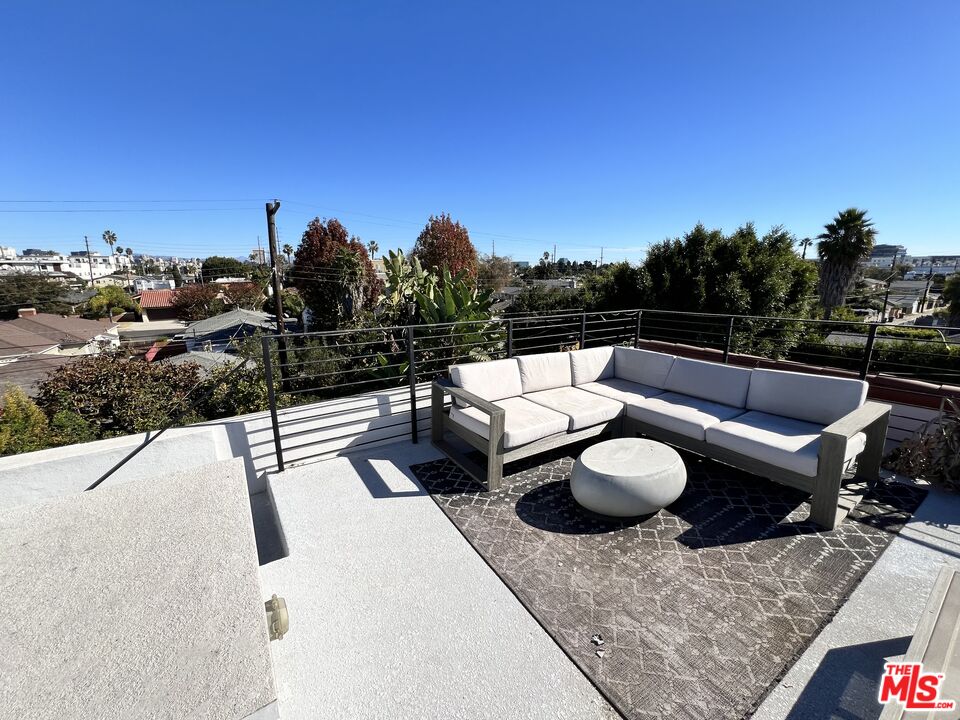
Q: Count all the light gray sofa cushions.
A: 11